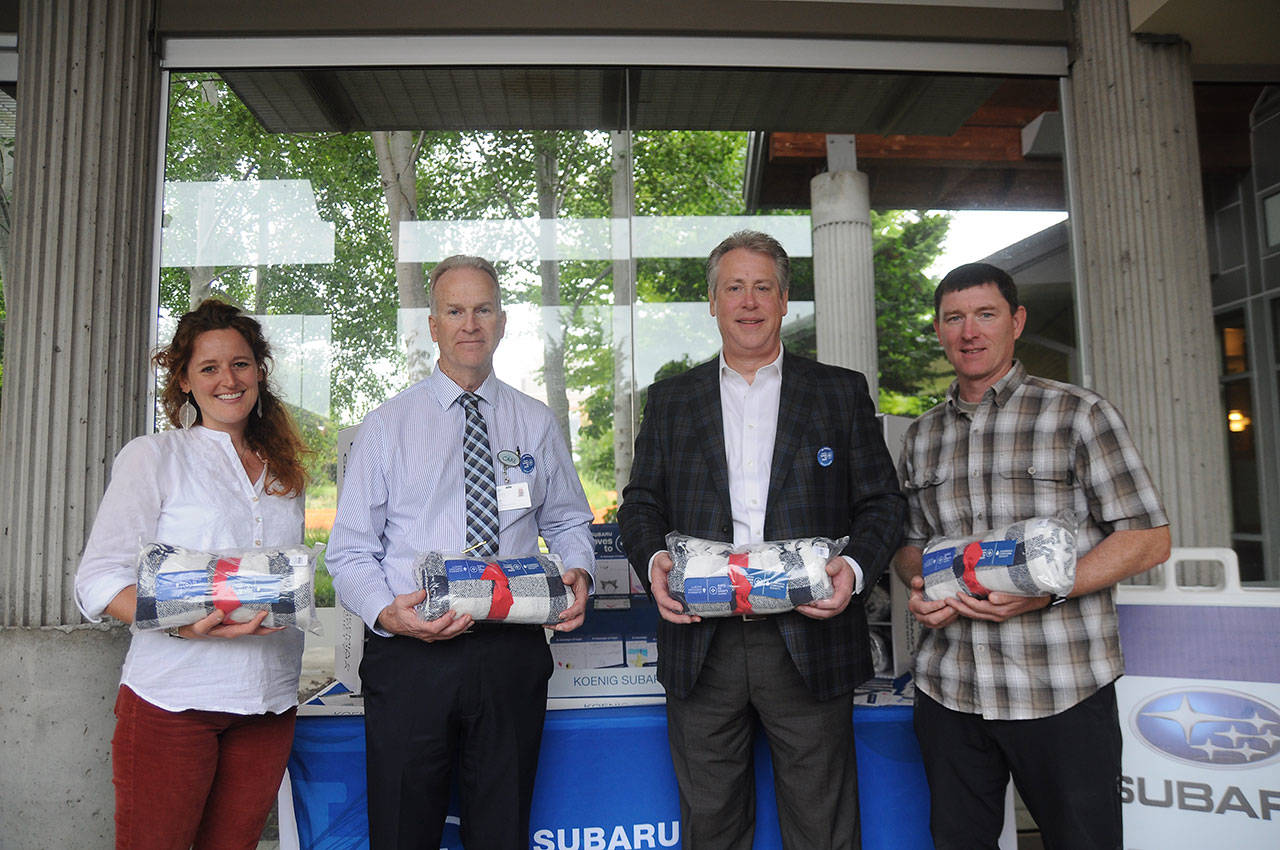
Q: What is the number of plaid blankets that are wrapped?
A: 4